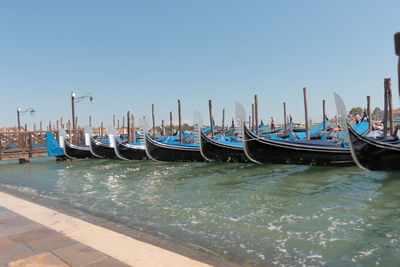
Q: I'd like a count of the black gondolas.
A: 7